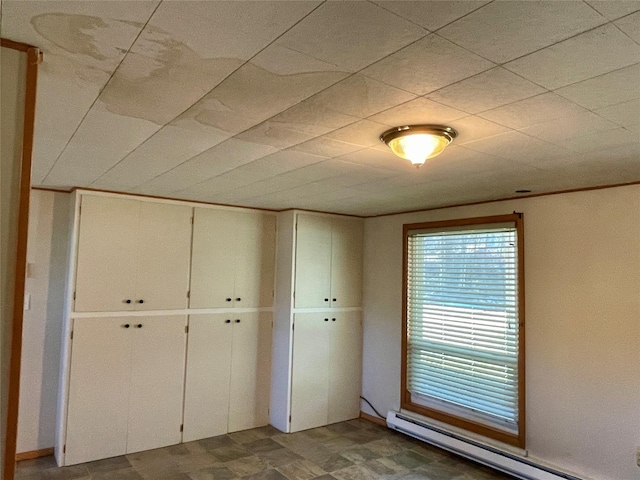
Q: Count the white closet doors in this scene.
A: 12